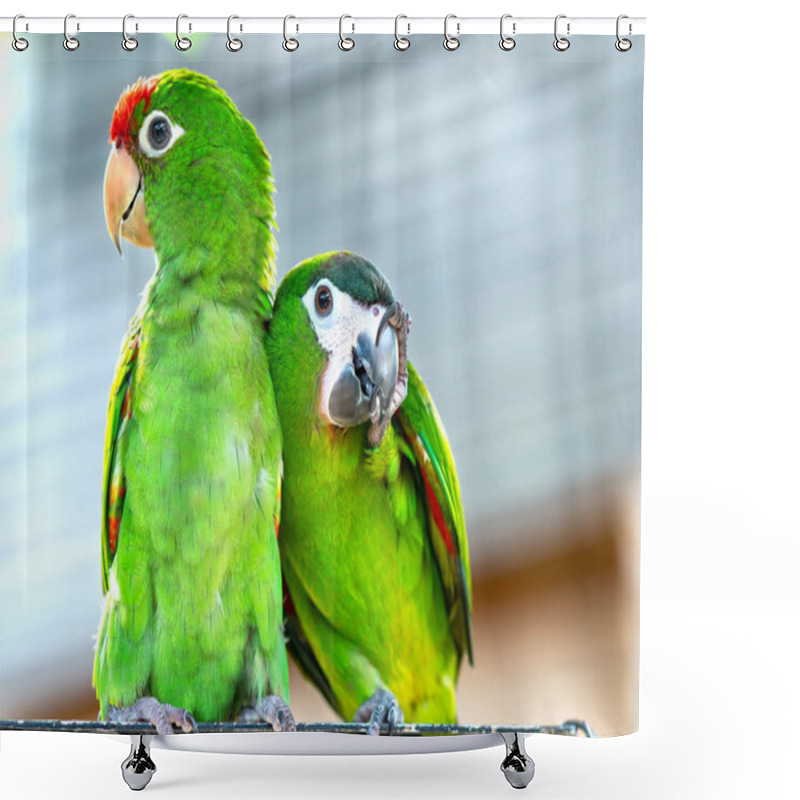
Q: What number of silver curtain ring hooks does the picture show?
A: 12